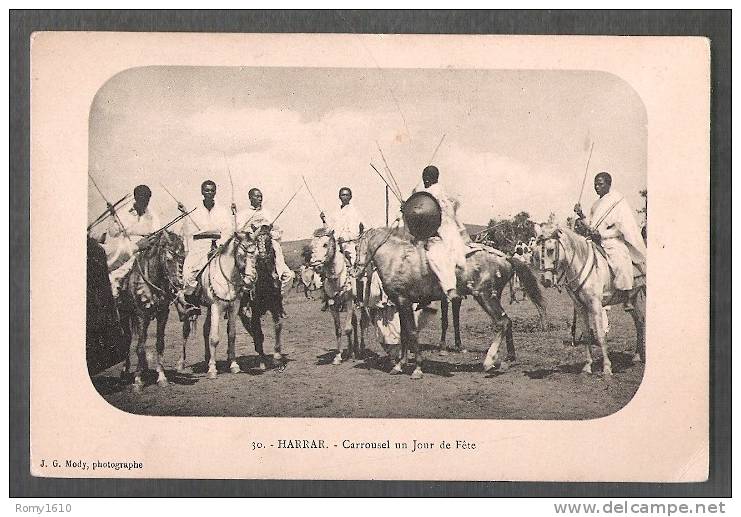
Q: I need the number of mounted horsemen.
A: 6